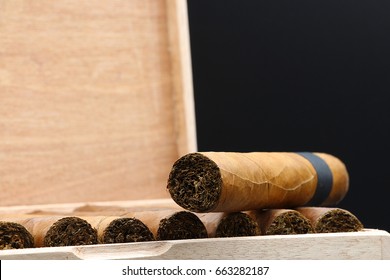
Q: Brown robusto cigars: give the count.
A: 8